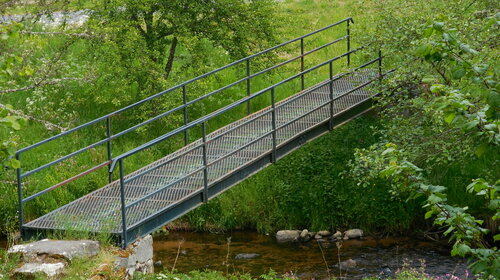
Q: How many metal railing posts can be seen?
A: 11